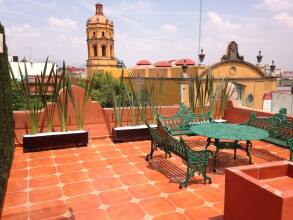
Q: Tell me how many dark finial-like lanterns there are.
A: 4